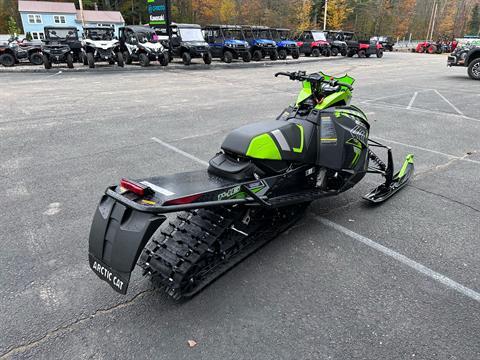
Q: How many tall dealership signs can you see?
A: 1